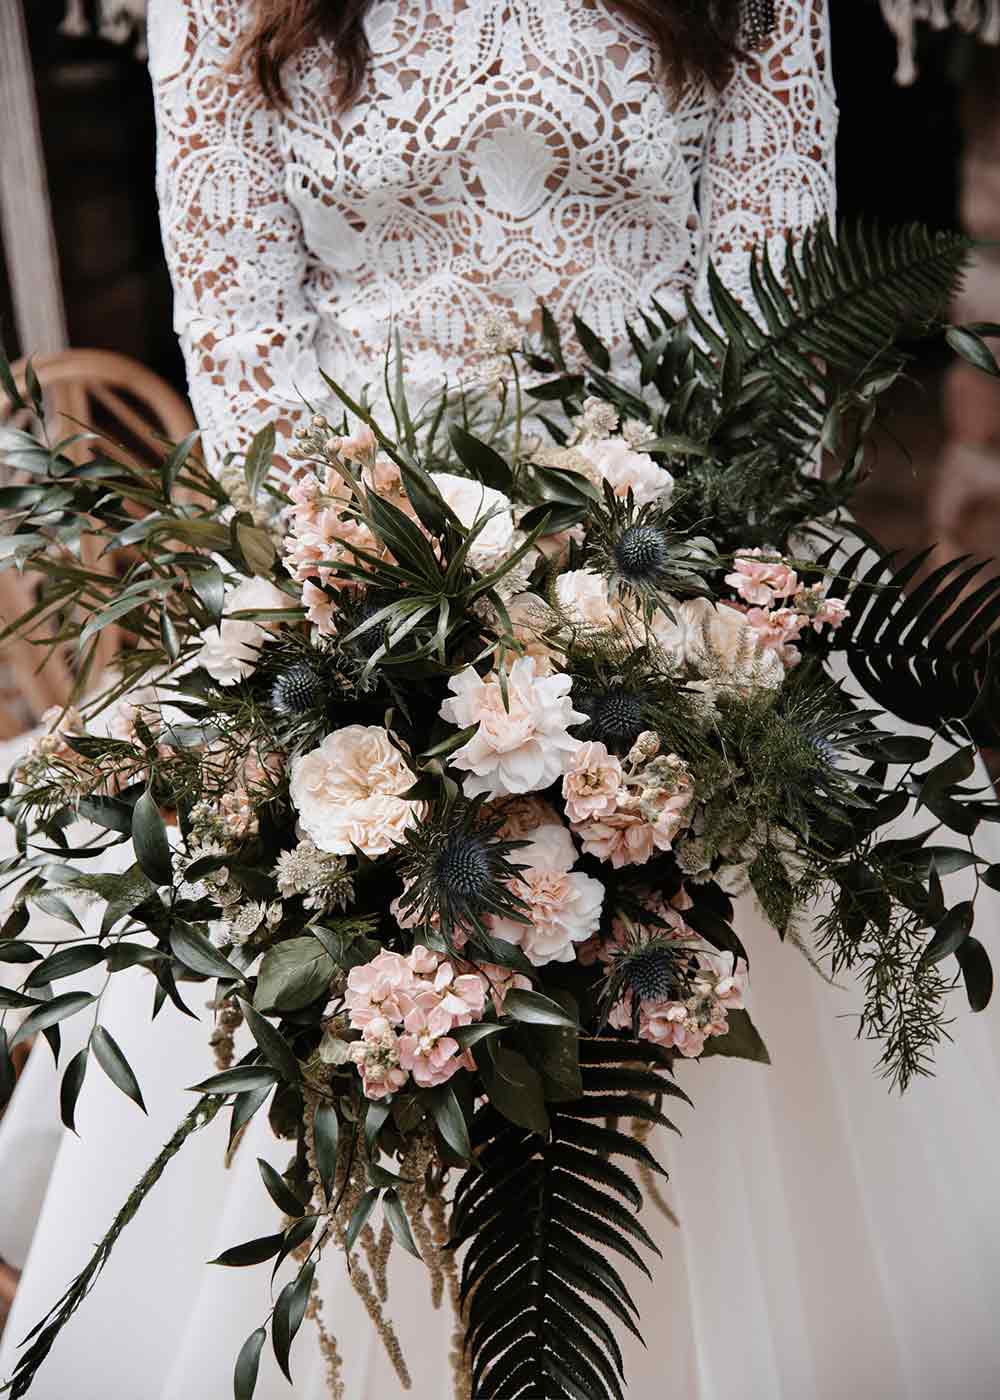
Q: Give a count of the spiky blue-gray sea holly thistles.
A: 7